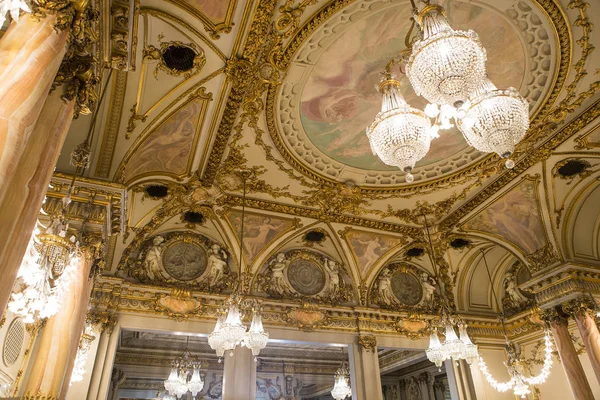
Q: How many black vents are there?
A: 7